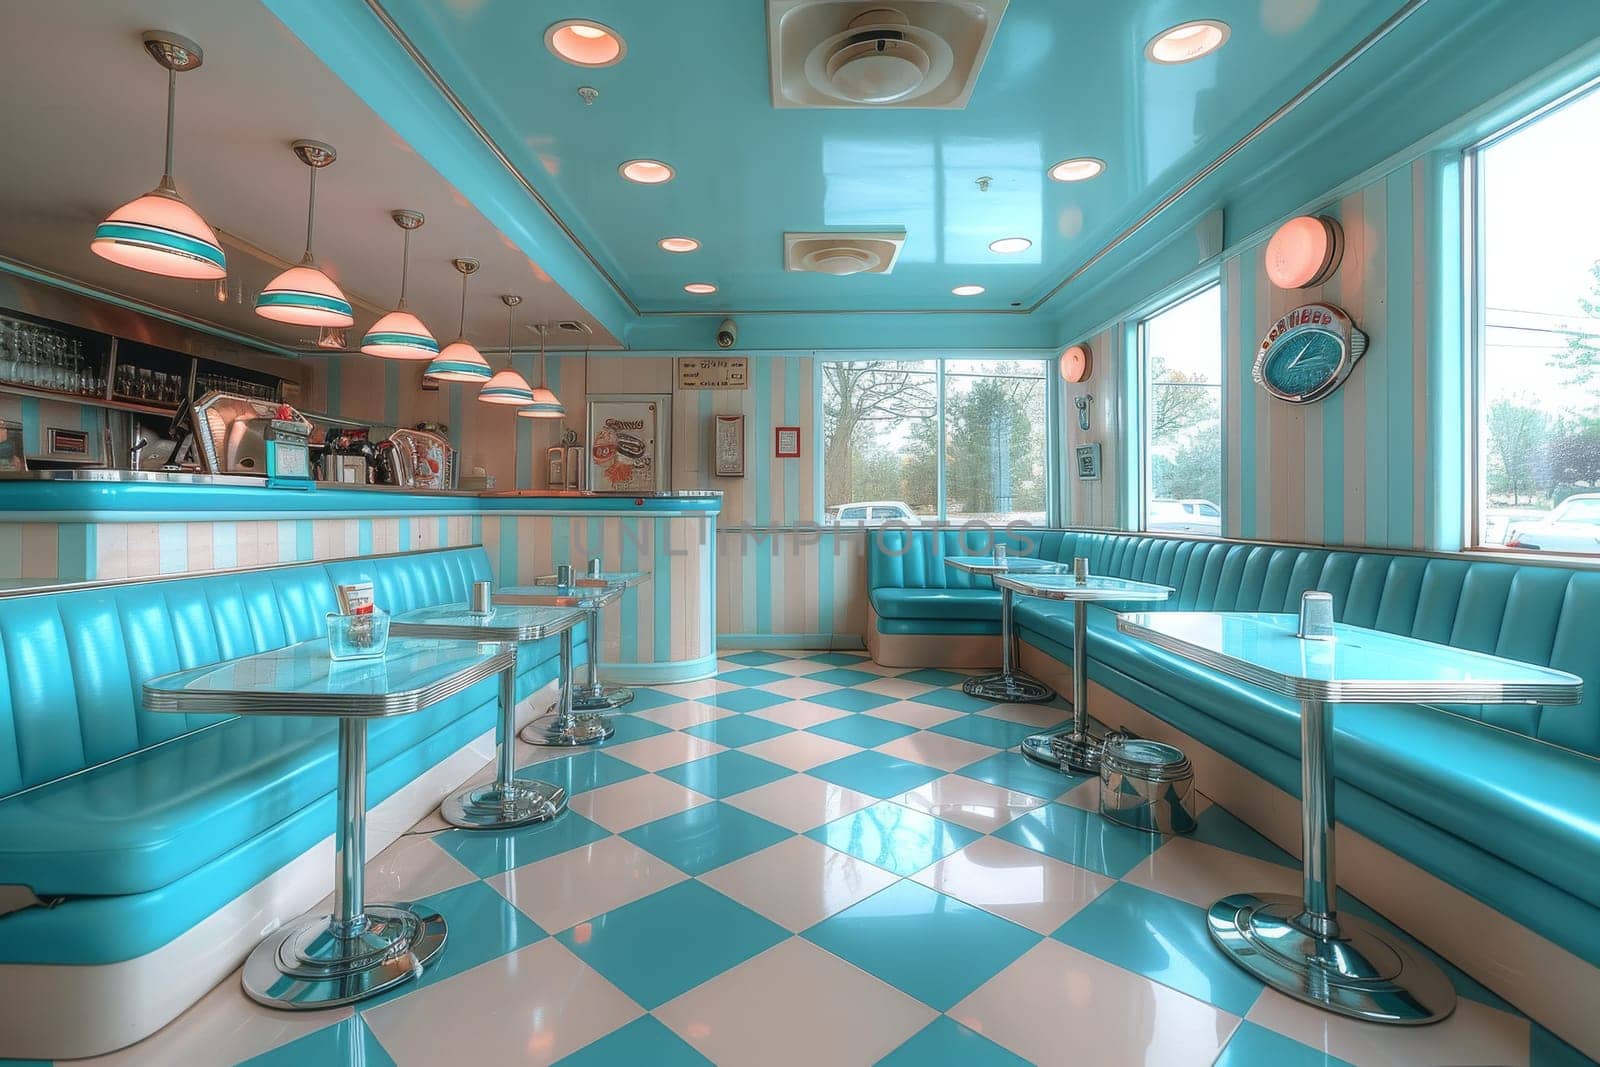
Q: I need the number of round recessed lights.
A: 8